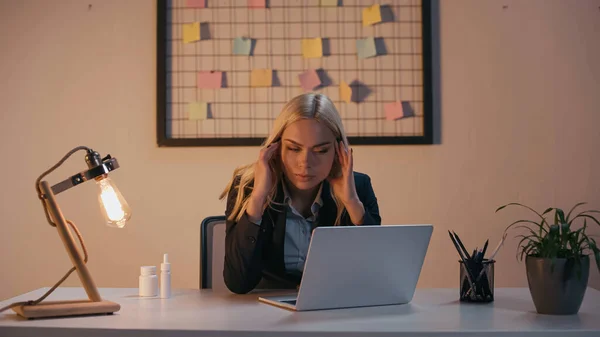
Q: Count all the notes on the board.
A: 14